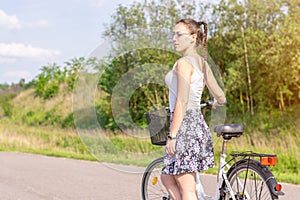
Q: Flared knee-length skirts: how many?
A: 1